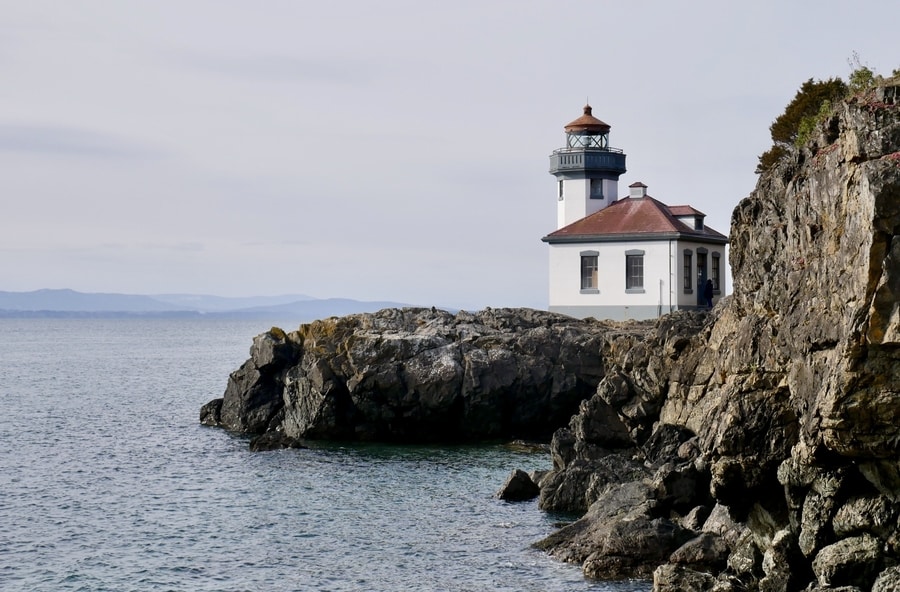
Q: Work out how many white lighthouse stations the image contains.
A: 1